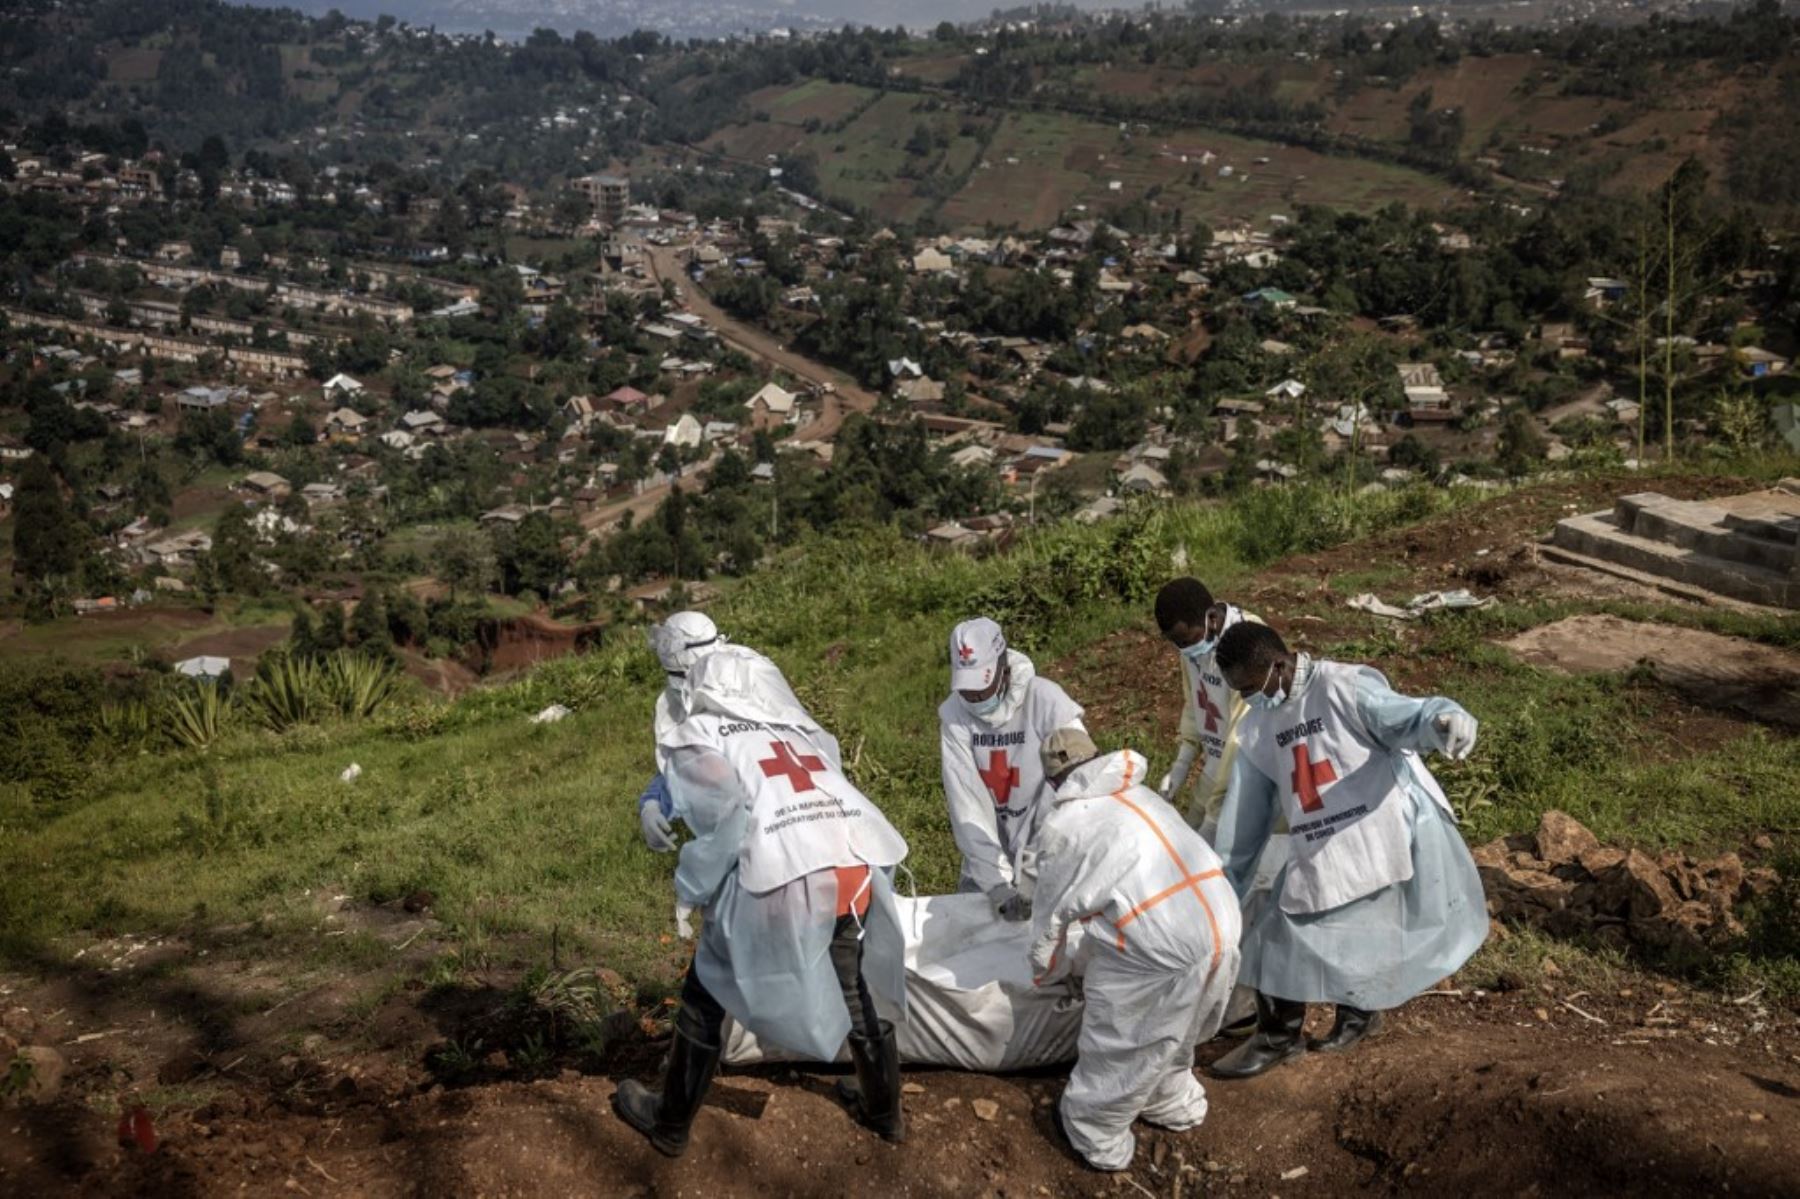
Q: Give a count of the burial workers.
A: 6